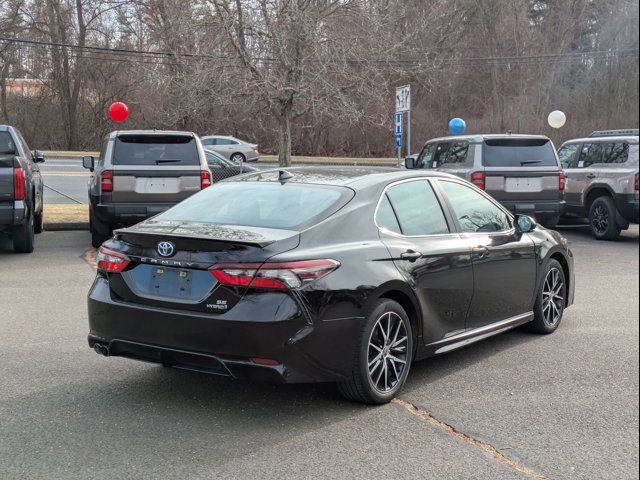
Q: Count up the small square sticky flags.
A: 0